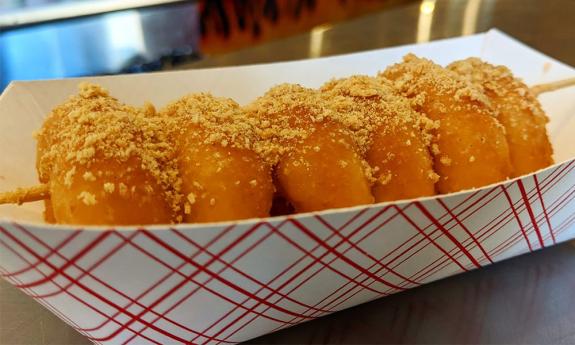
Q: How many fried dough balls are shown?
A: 6